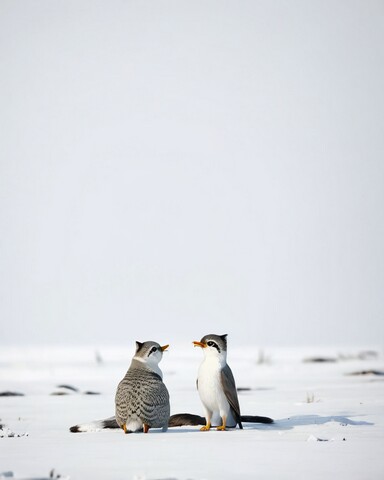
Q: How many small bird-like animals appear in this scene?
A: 2